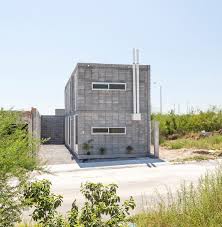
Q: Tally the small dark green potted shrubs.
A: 3